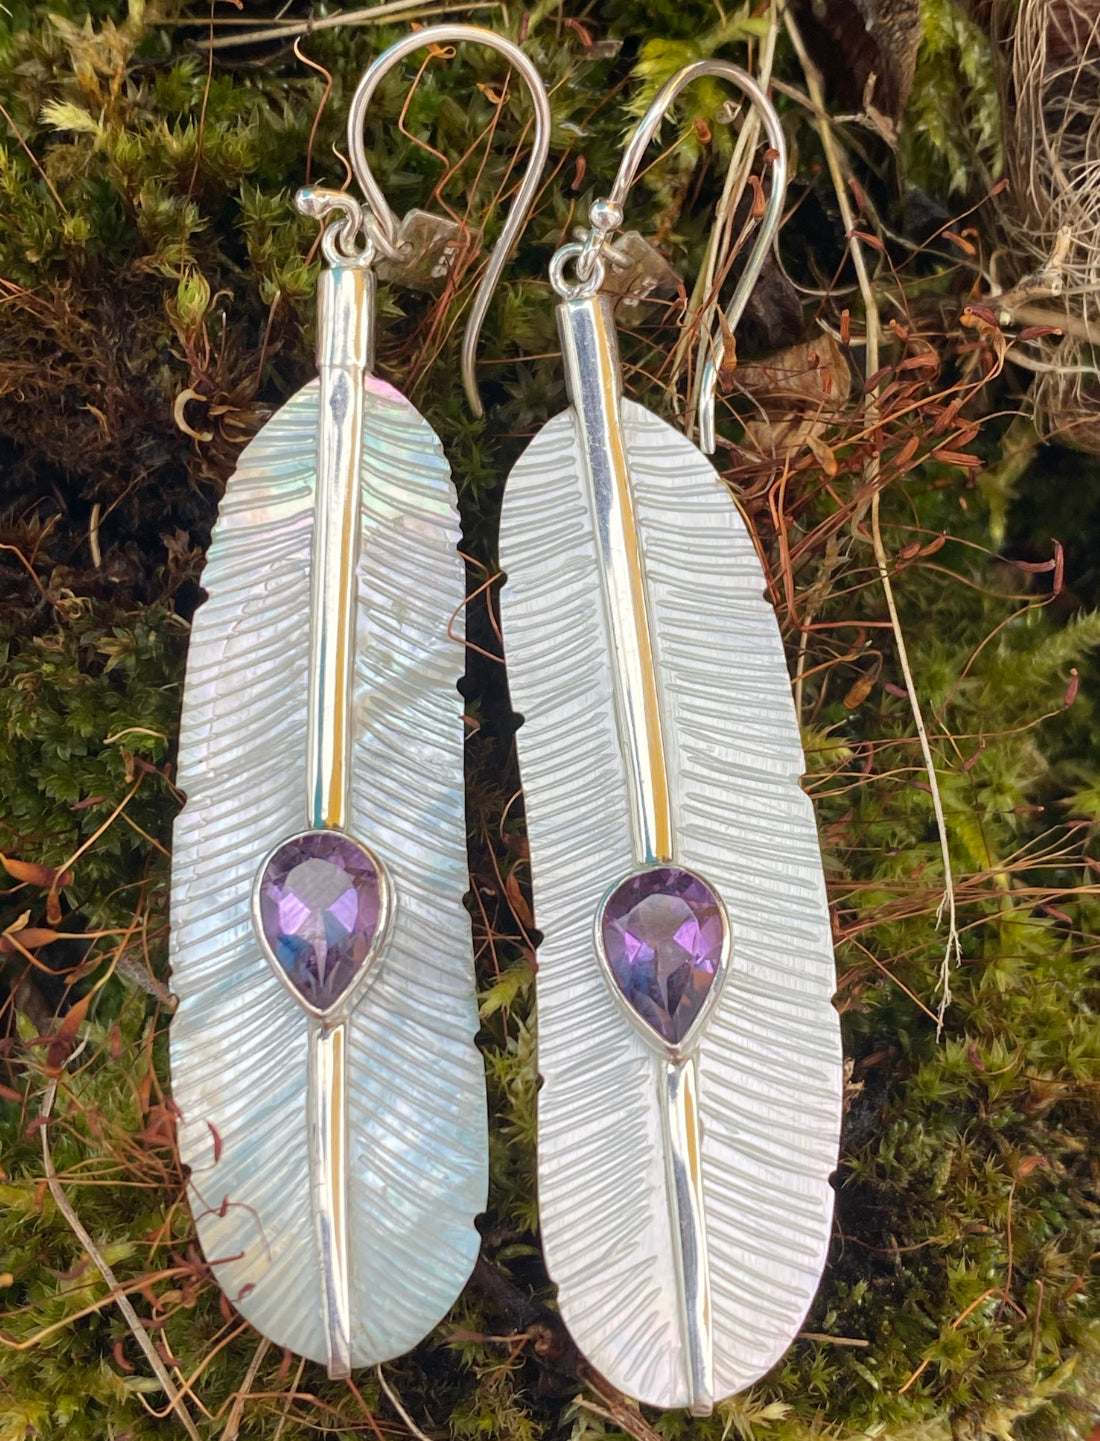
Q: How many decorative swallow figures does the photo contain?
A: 0